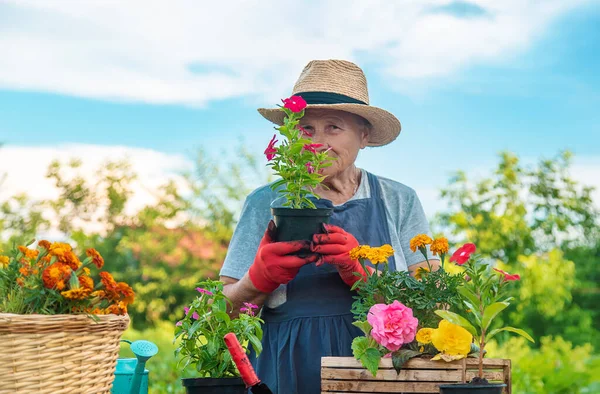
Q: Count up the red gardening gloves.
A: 2